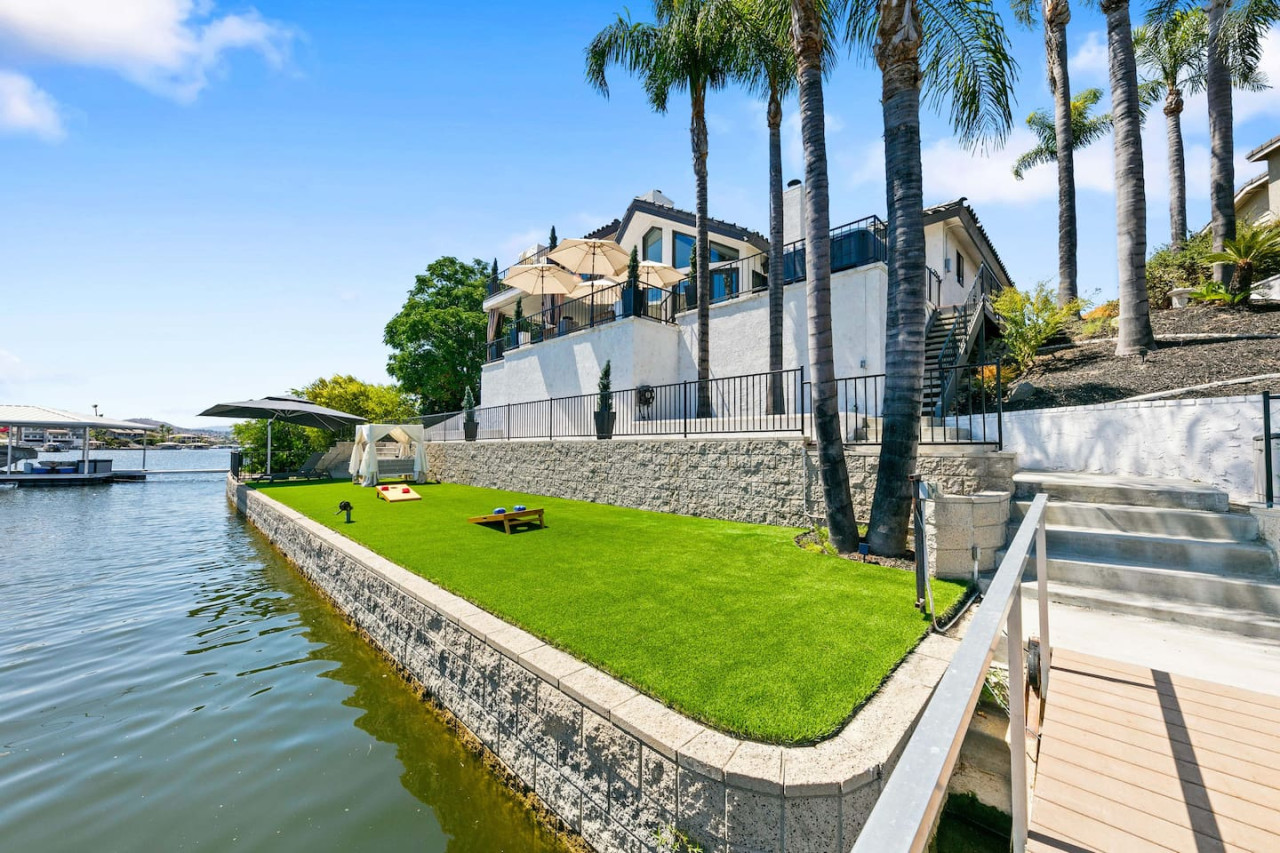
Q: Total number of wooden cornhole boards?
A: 2